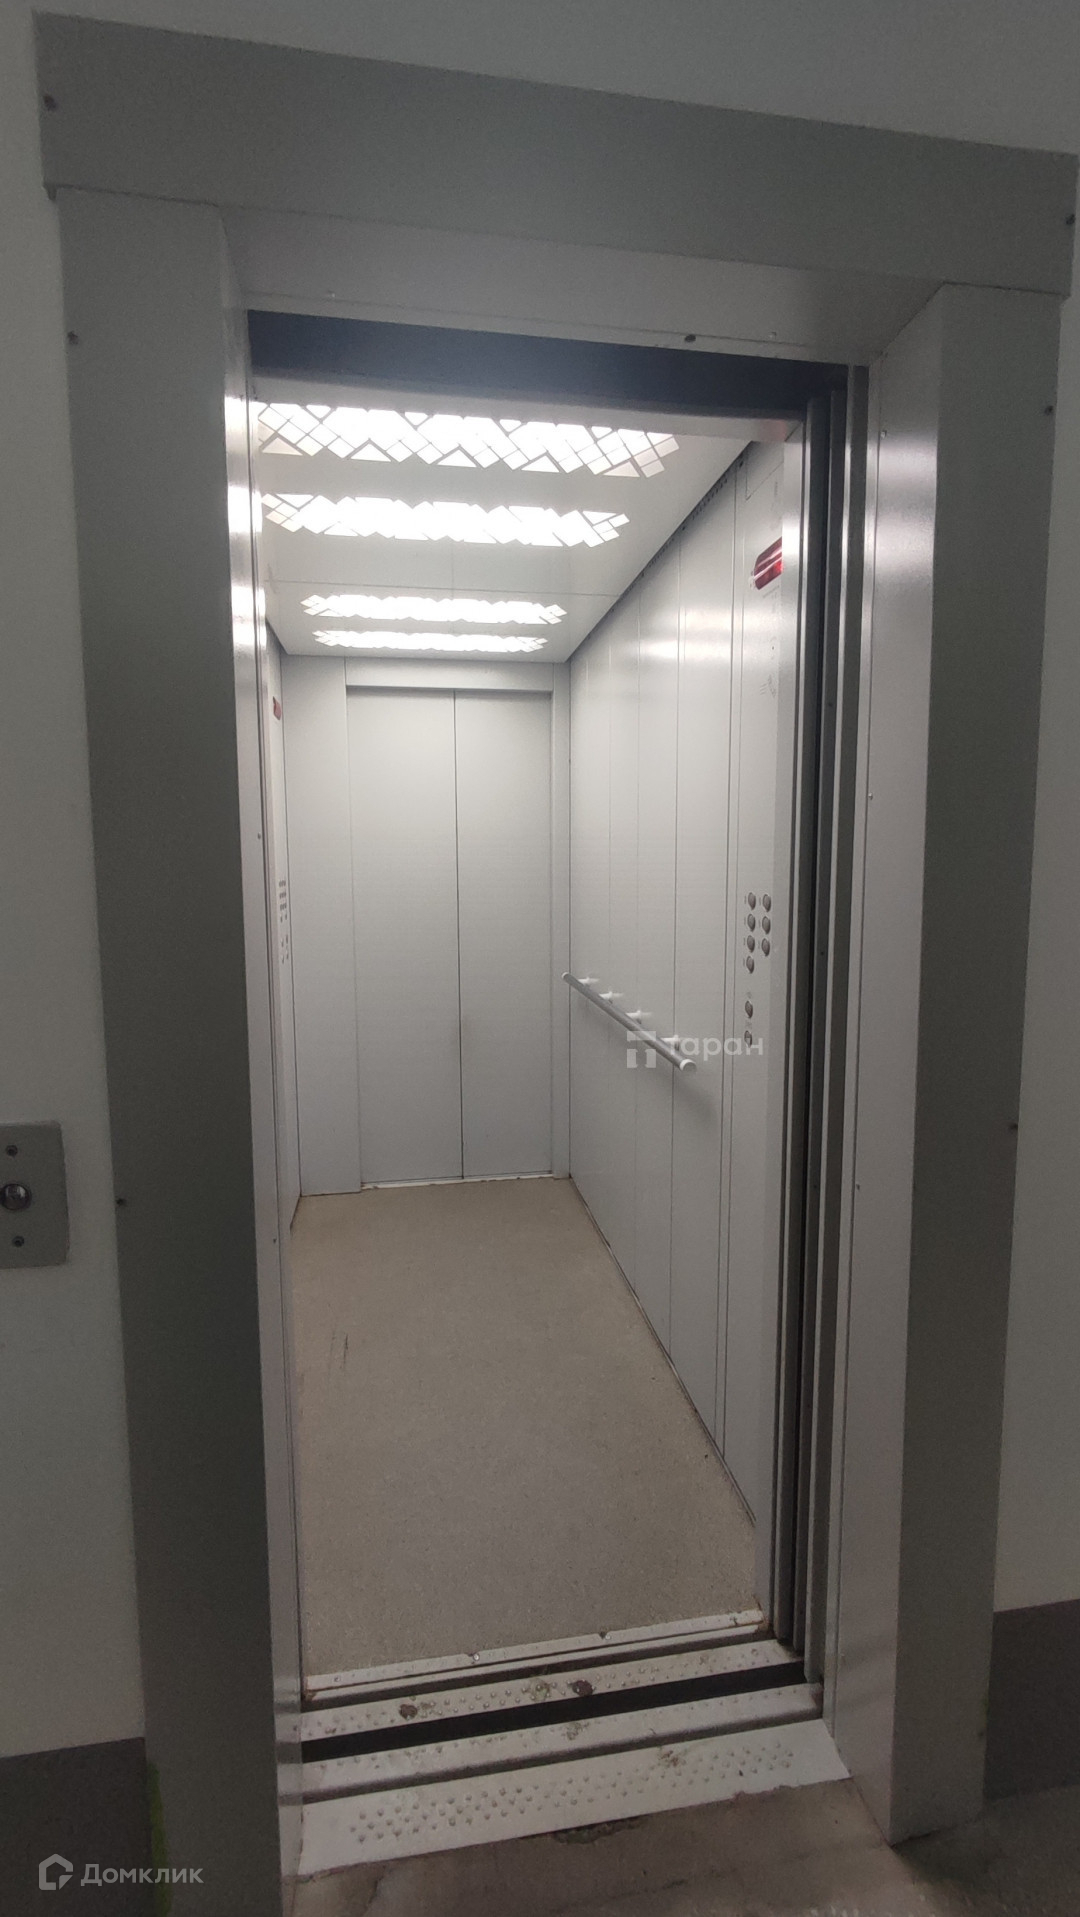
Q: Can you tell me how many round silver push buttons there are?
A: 10